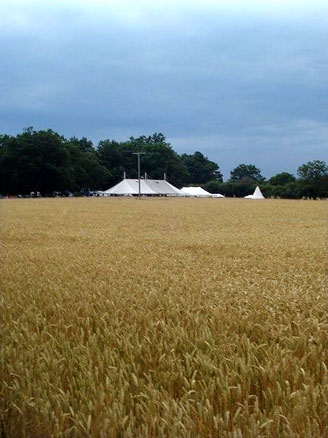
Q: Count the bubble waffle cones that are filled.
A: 0